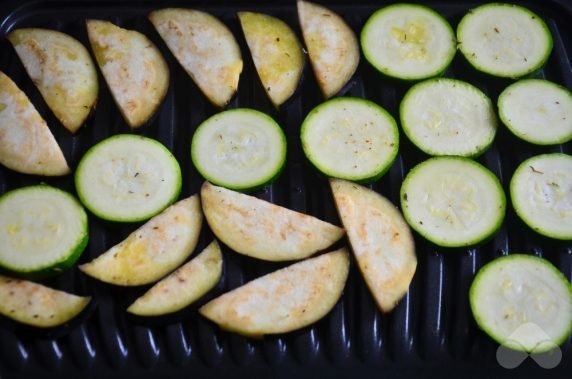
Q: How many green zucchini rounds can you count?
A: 11